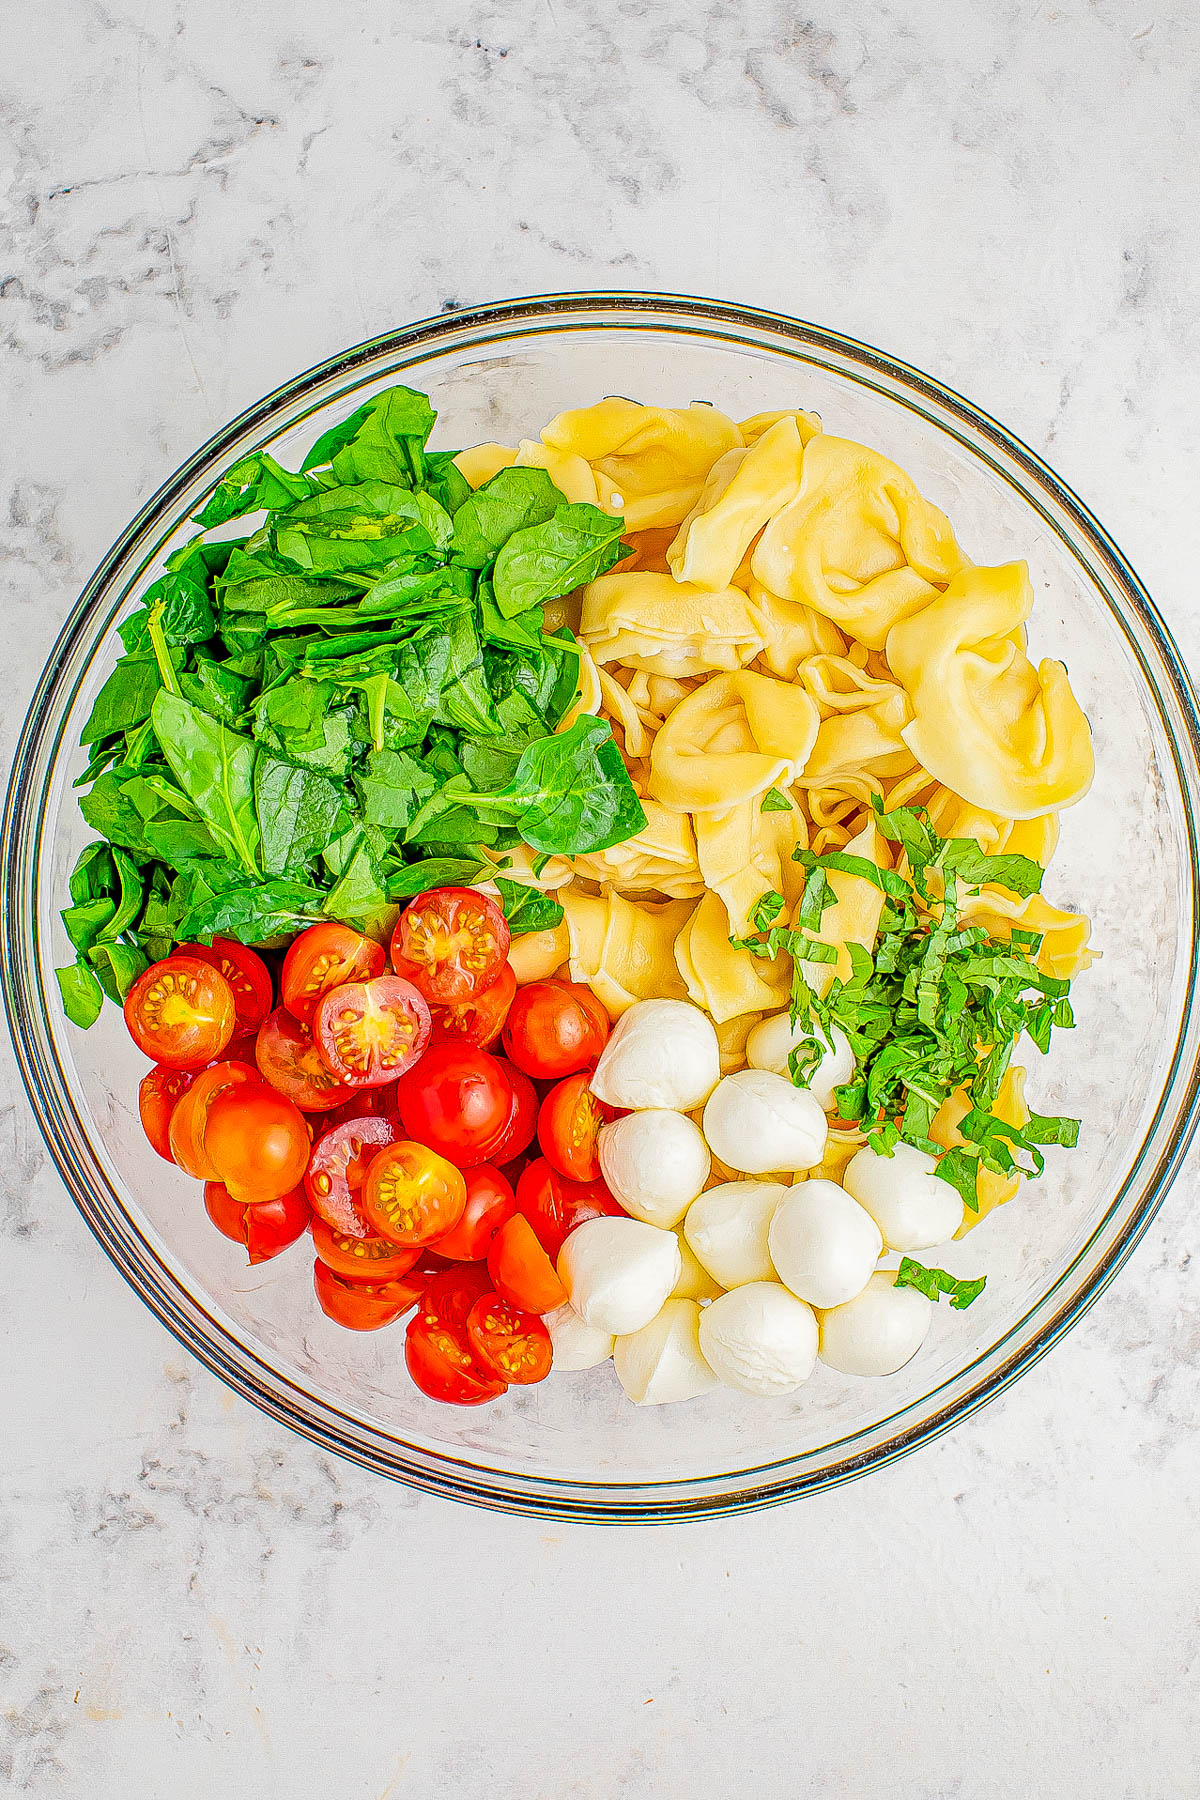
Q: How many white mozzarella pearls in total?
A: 12